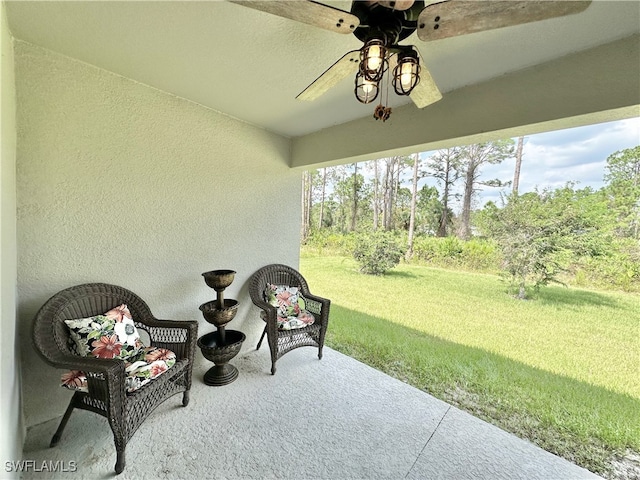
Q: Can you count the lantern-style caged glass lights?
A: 3